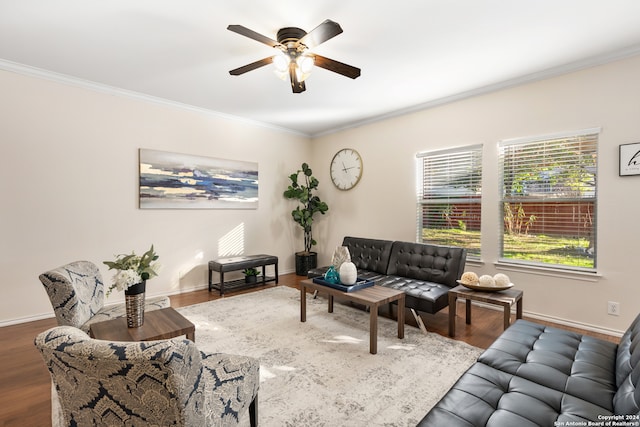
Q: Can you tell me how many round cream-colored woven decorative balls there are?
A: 3